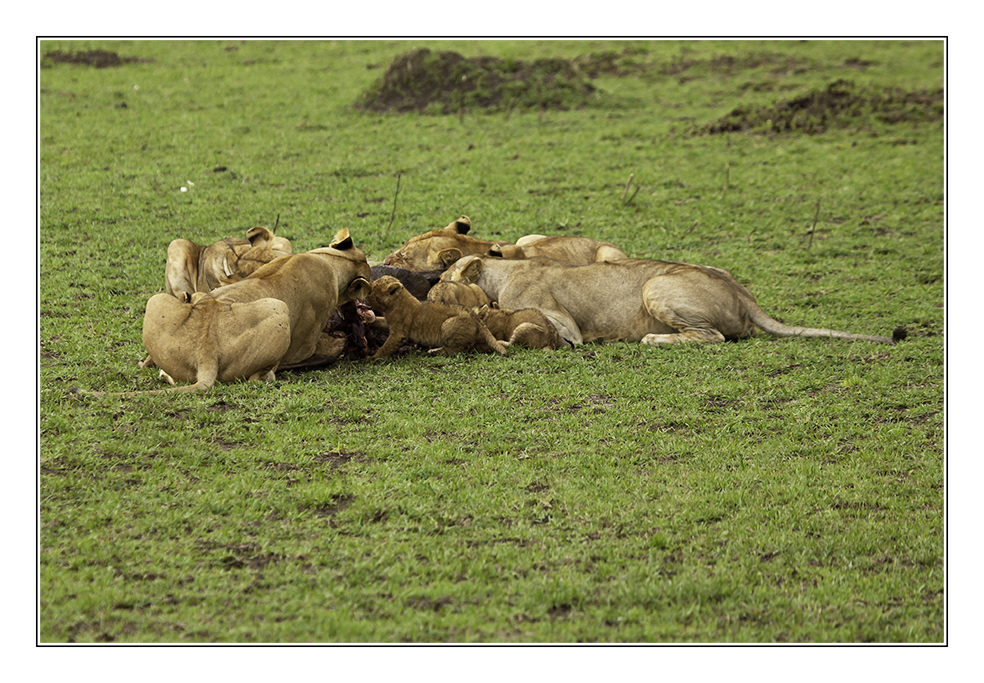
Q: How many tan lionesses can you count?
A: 4